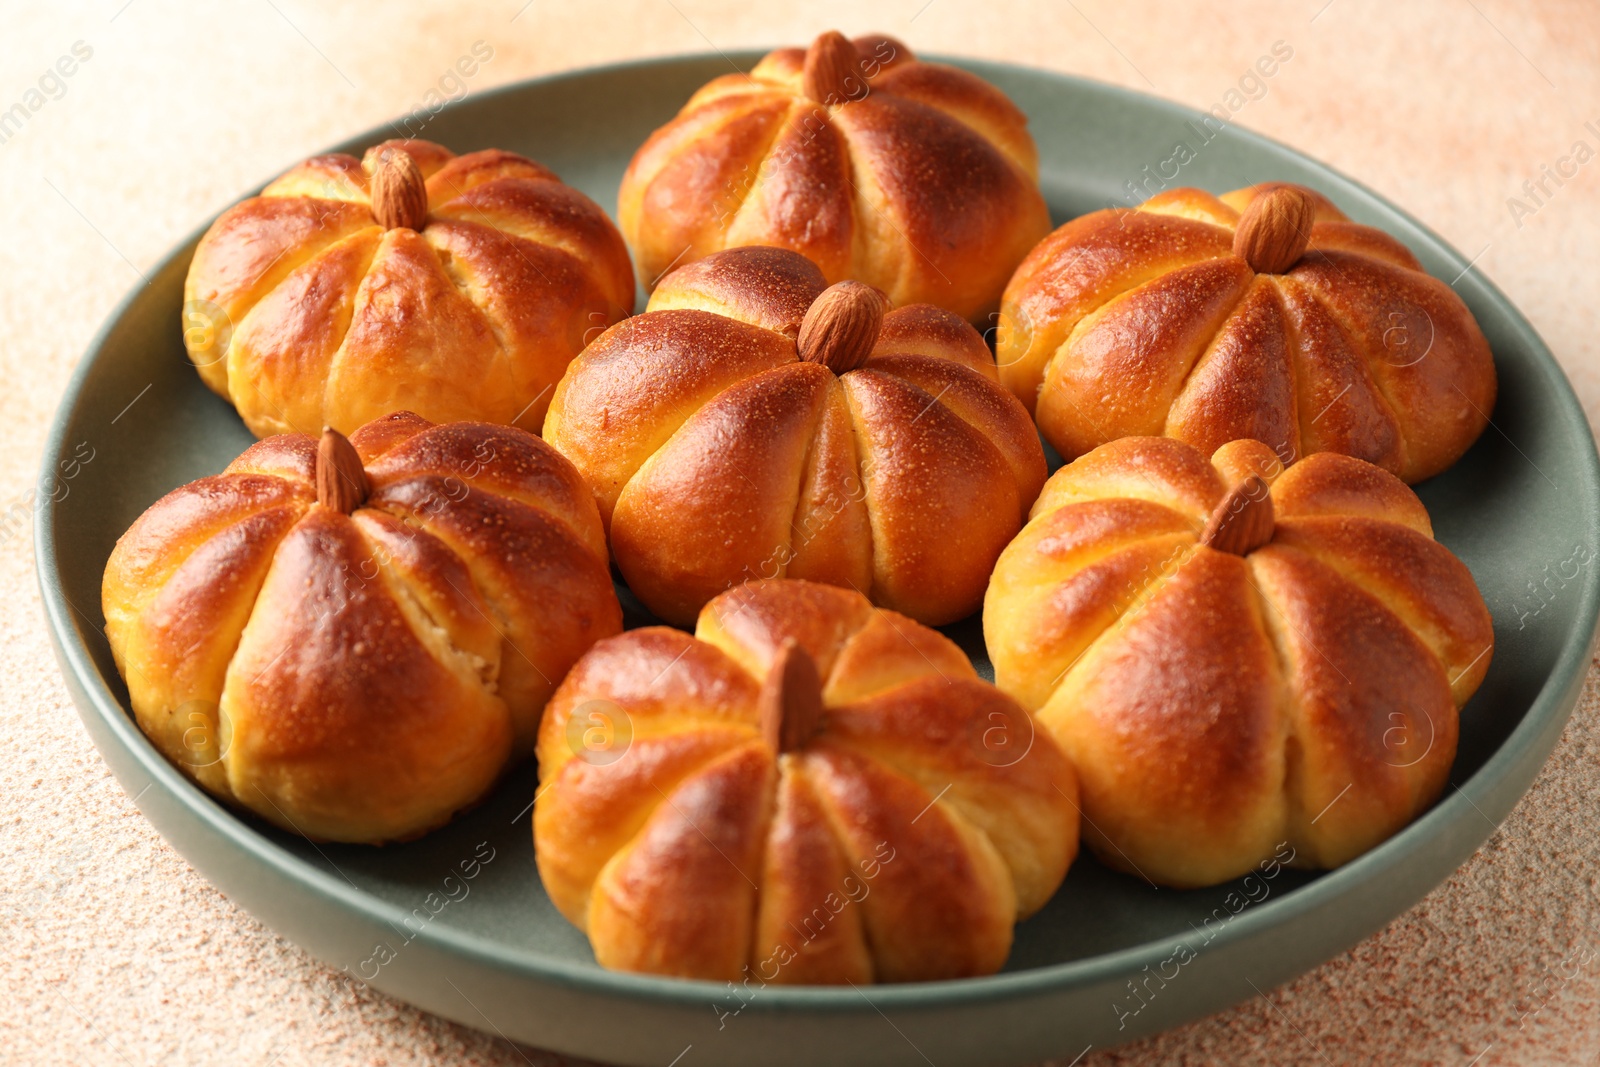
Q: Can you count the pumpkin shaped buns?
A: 7